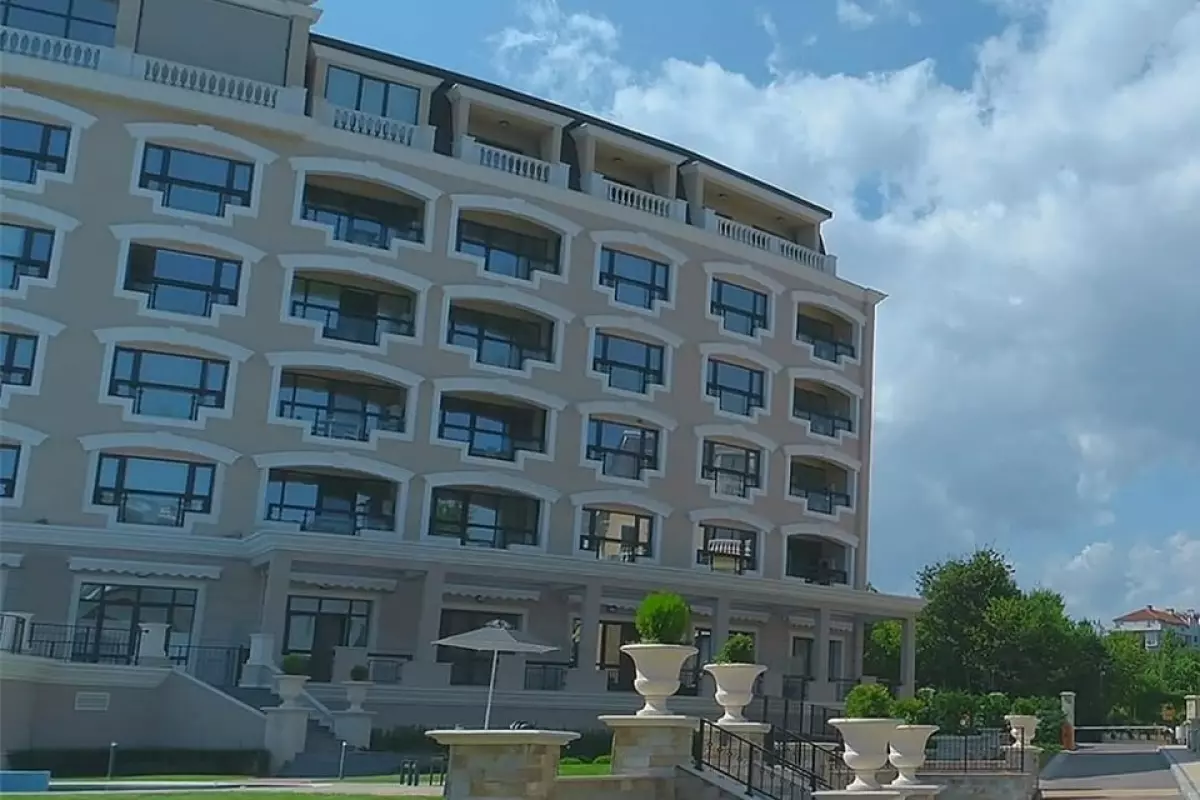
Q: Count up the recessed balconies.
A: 15